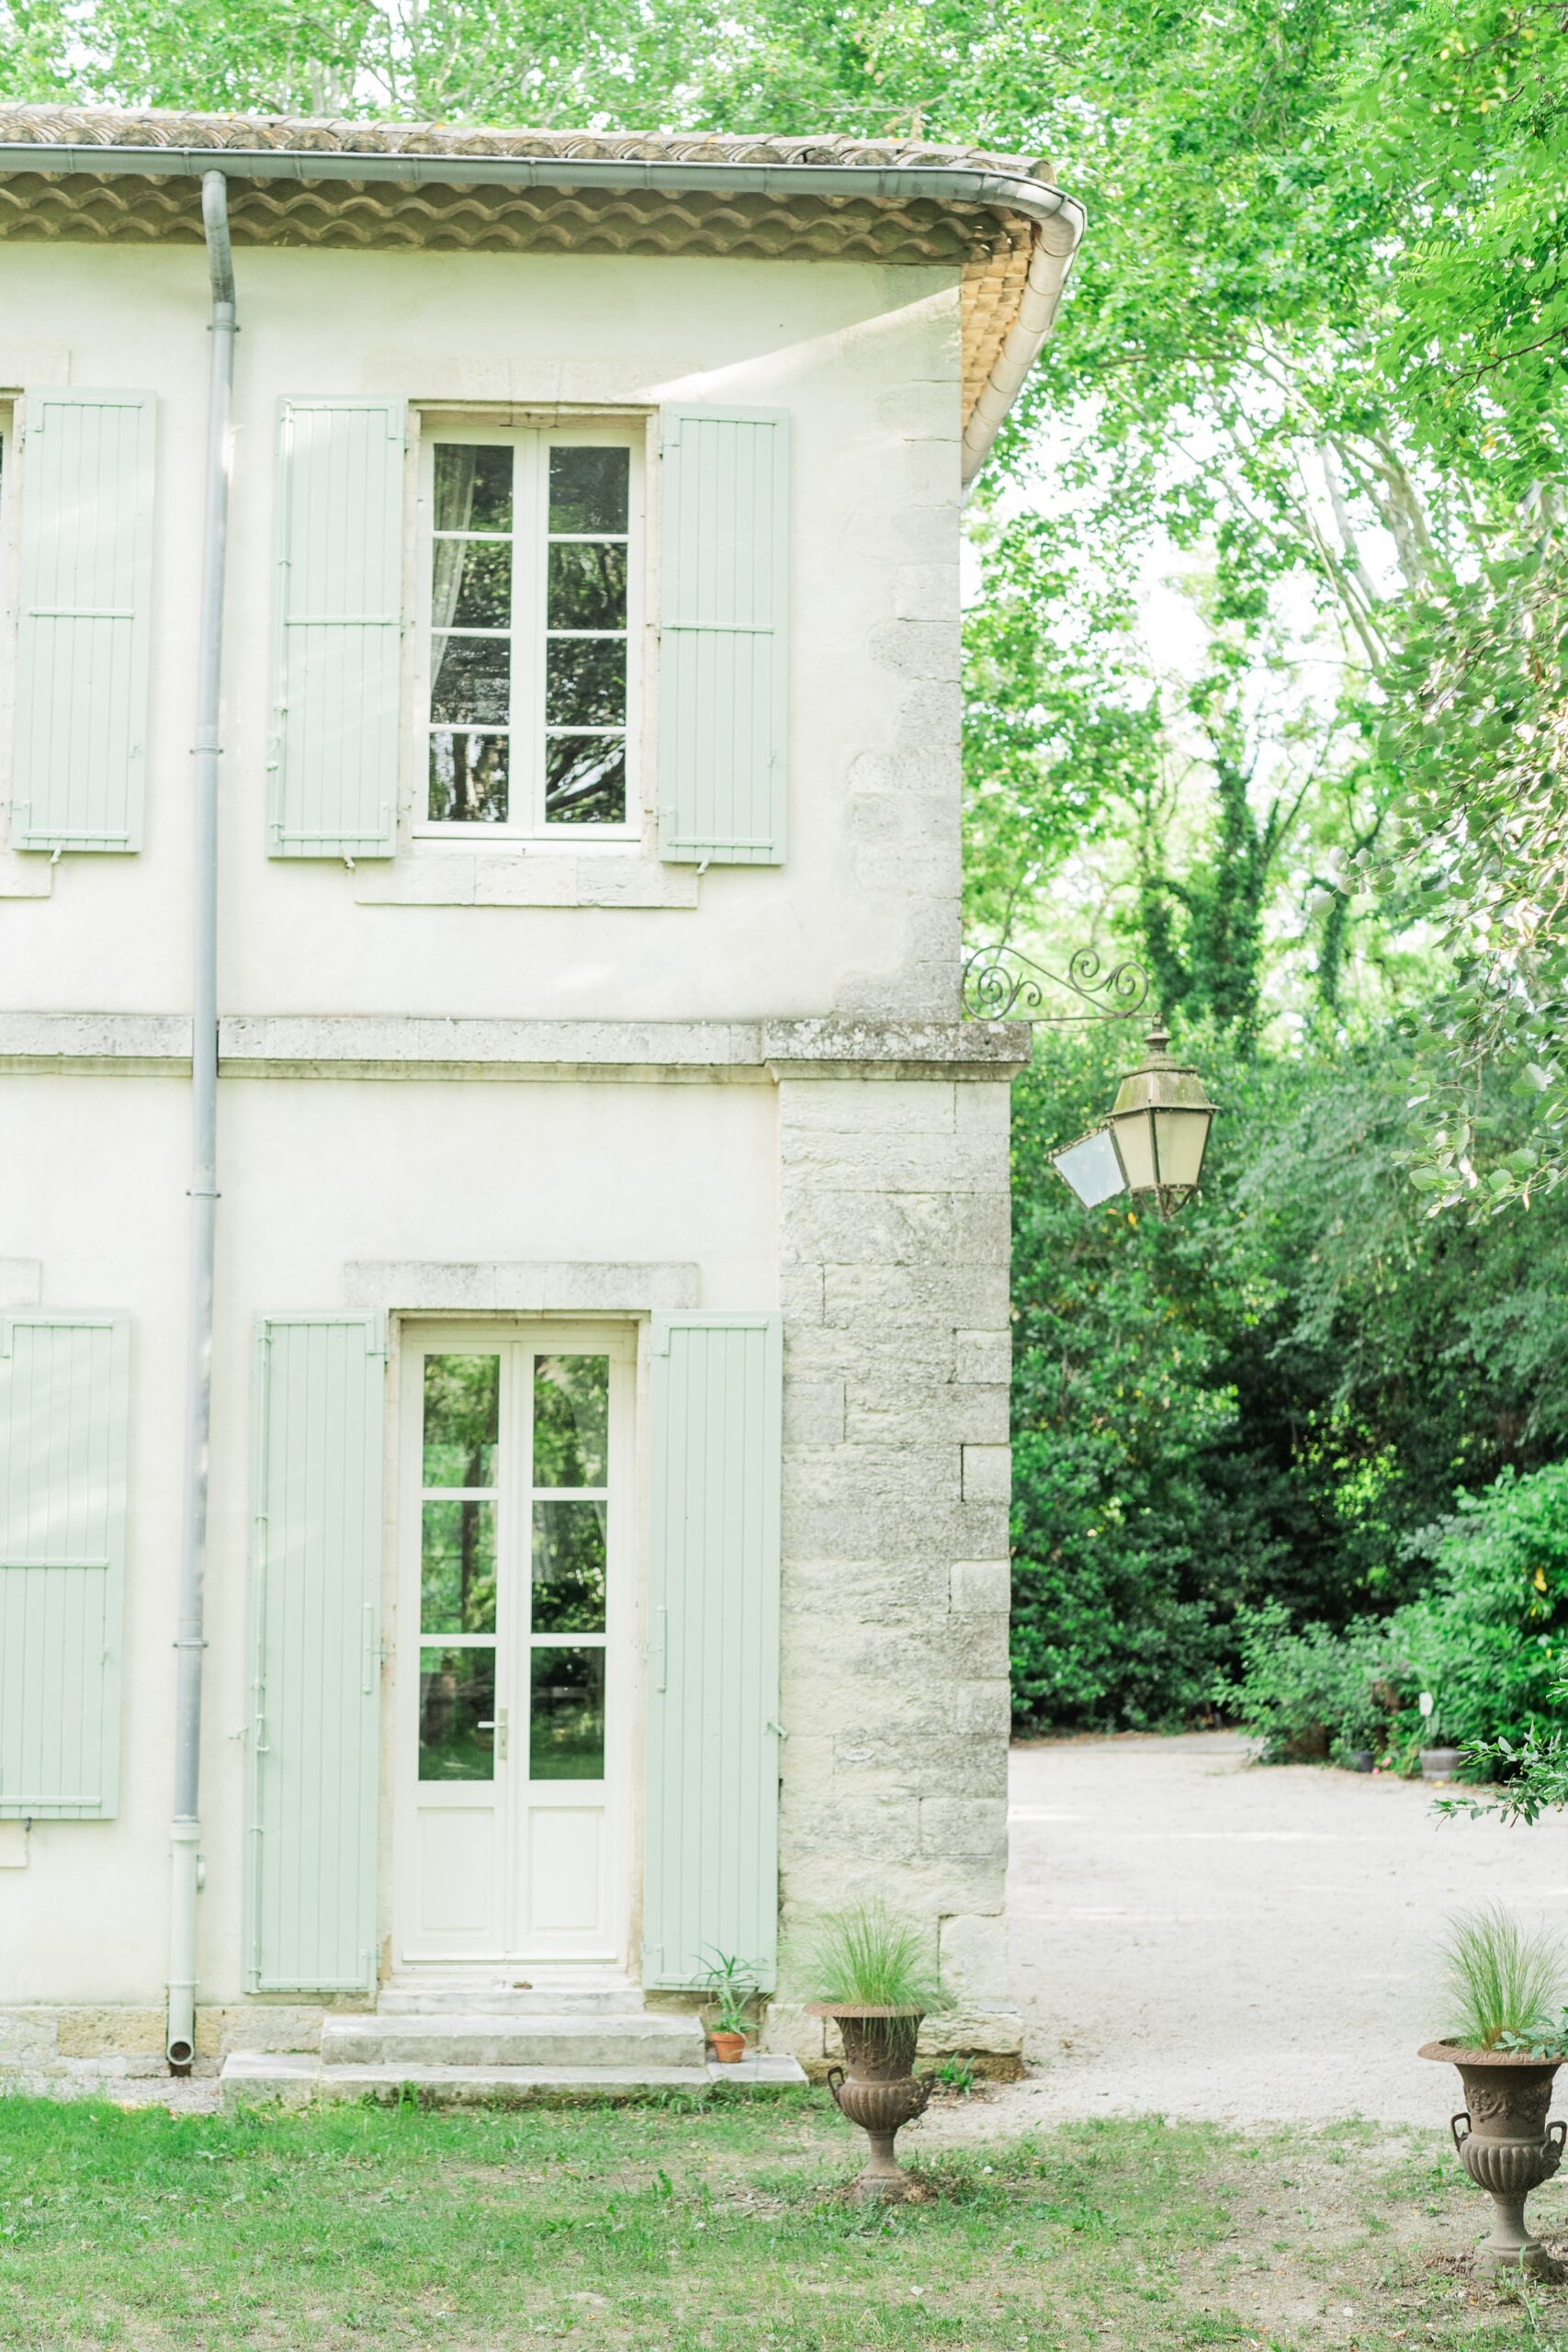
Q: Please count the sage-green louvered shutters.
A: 6